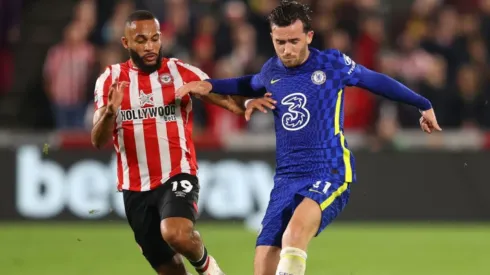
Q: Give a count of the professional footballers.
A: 2